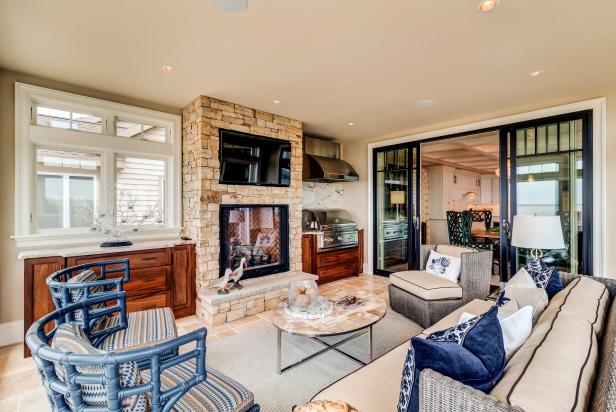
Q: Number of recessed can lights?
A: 5